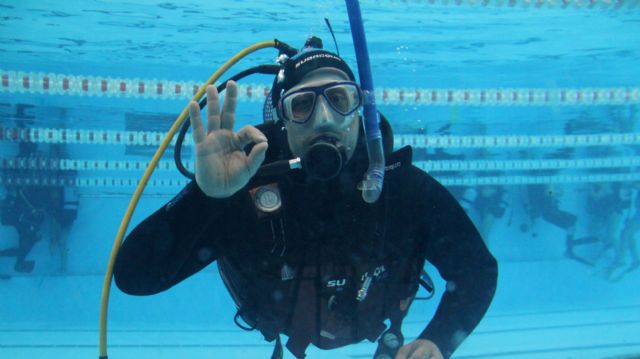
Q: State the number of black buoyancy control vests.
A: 1